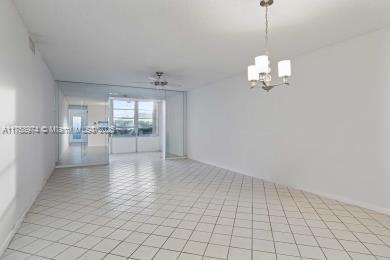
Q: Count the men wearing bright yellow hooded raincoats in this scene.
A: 0